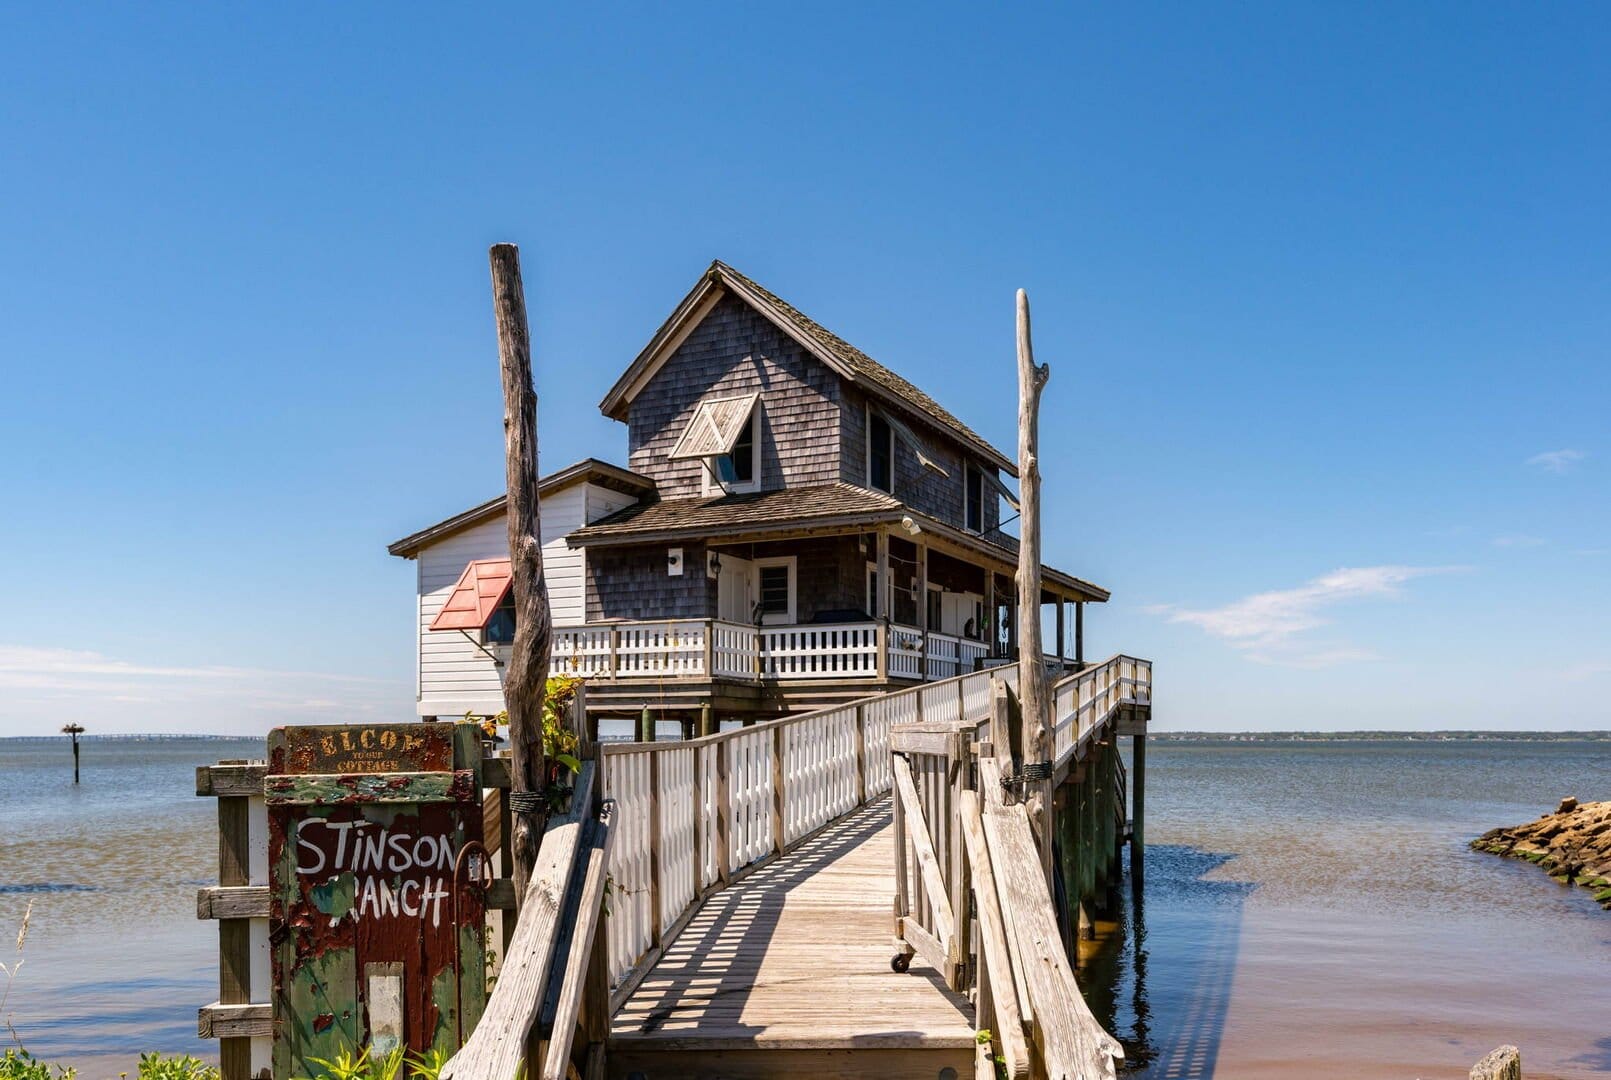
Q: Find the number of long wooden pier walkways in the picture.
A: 1